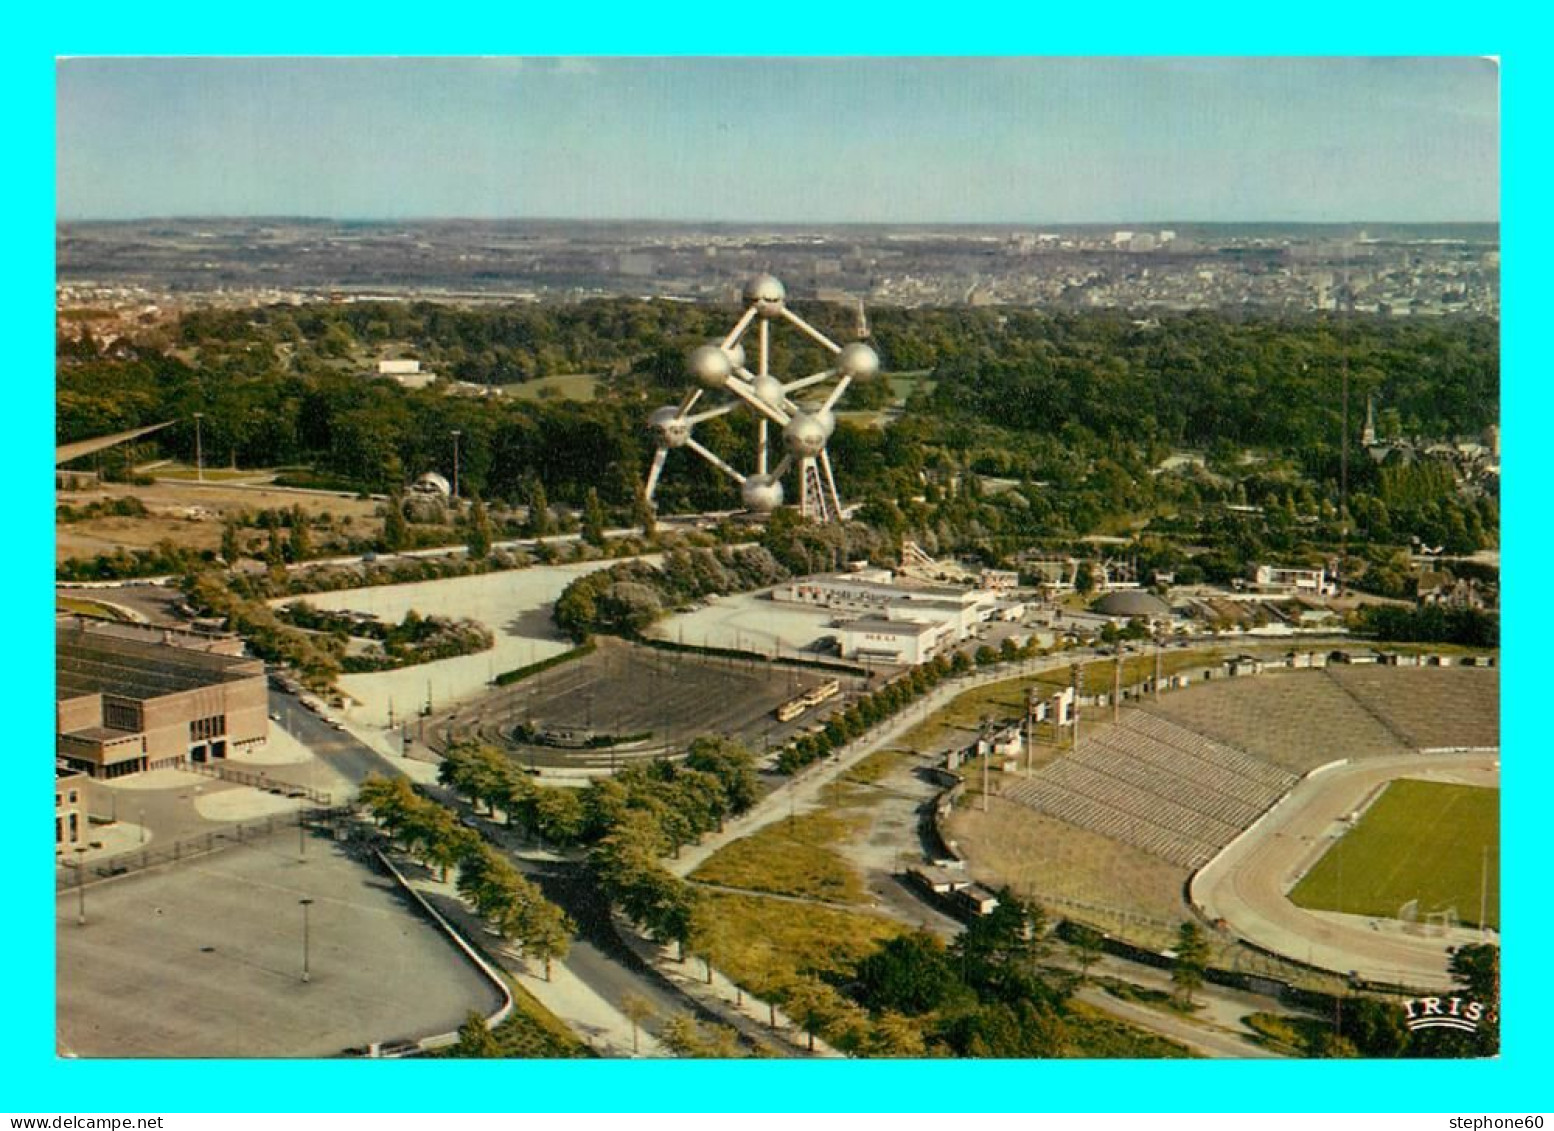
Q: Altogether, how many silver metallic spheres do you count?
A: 9